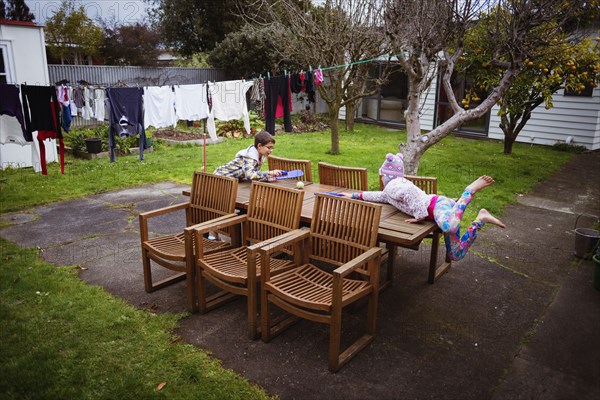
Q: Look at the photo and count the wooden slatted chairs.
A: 6